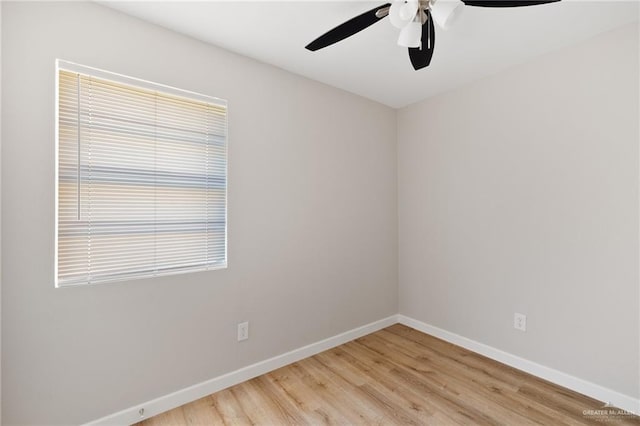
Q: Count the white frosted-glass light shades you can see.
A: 3